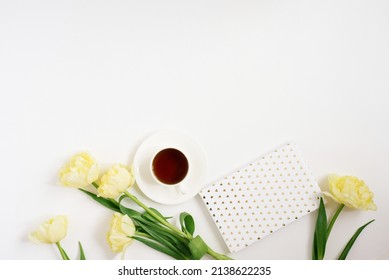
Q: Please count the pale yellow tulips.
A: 5